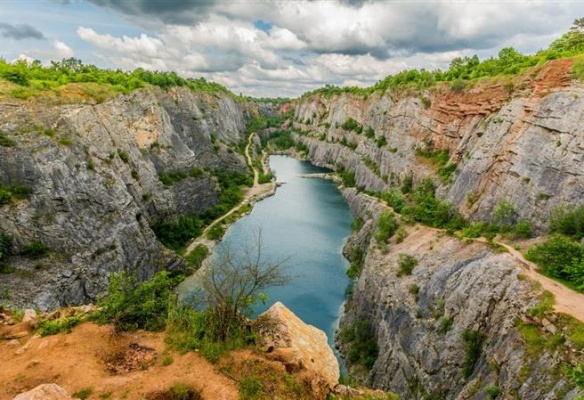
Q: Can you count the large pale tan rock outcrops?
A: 1